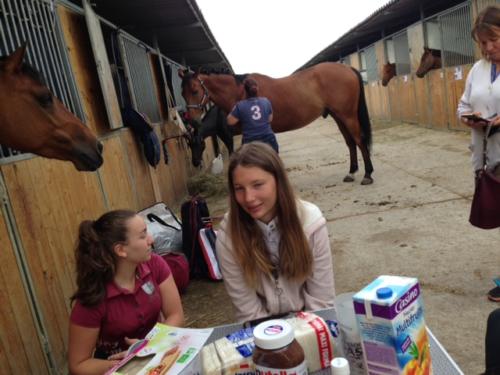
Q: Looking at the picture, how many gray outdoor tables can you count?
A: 1